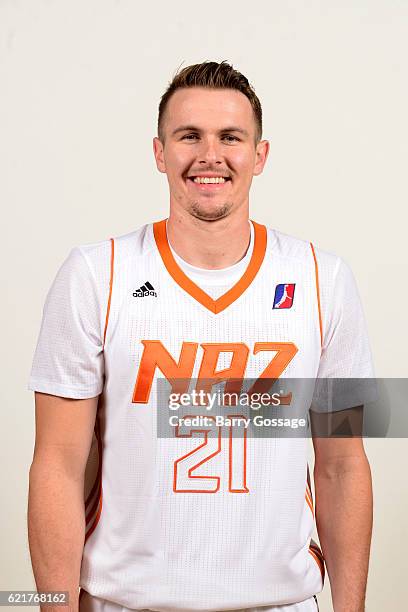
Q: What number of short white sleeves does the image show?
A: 2